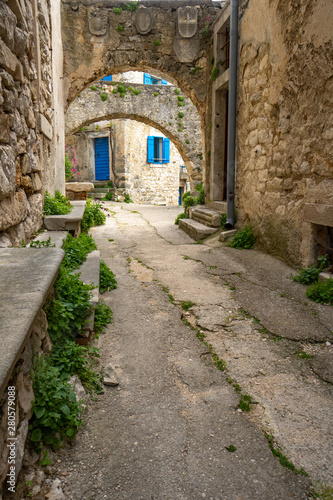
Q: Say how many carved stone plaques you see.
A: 3